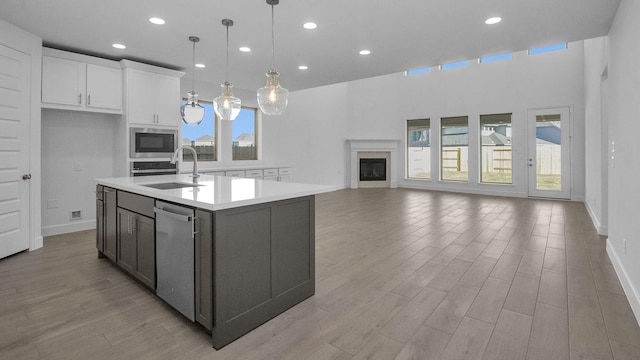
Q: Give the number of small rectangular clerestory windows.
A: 4